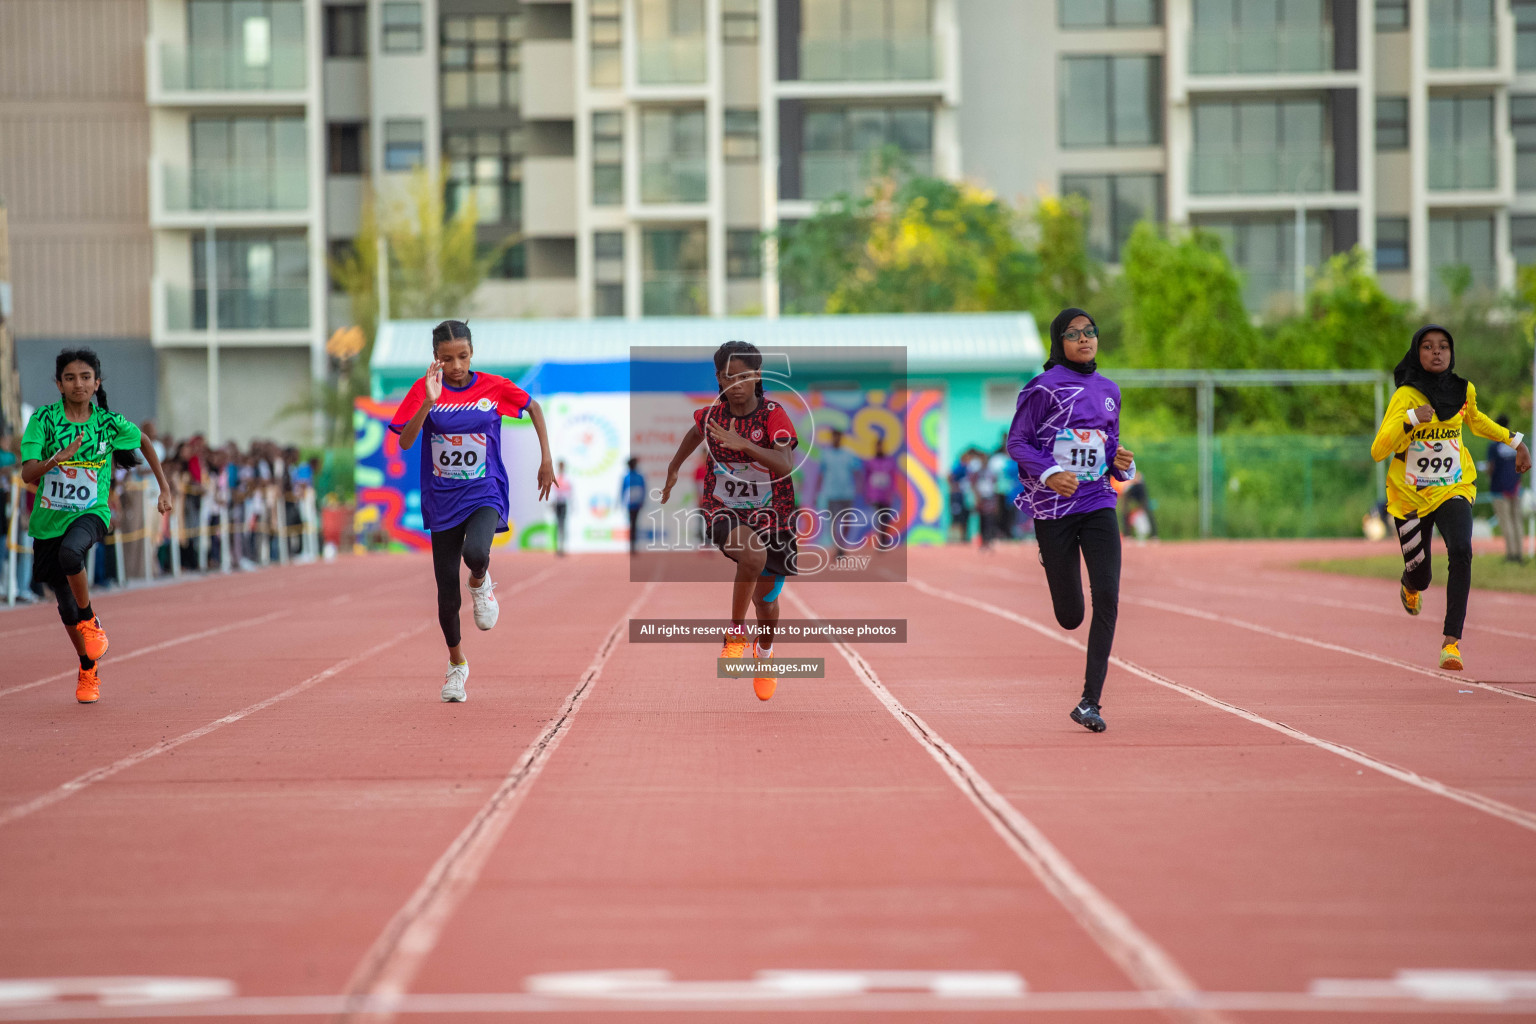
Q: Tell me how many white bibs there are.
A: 5